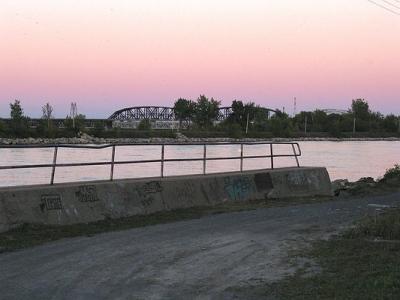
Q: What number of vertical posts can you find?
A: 7